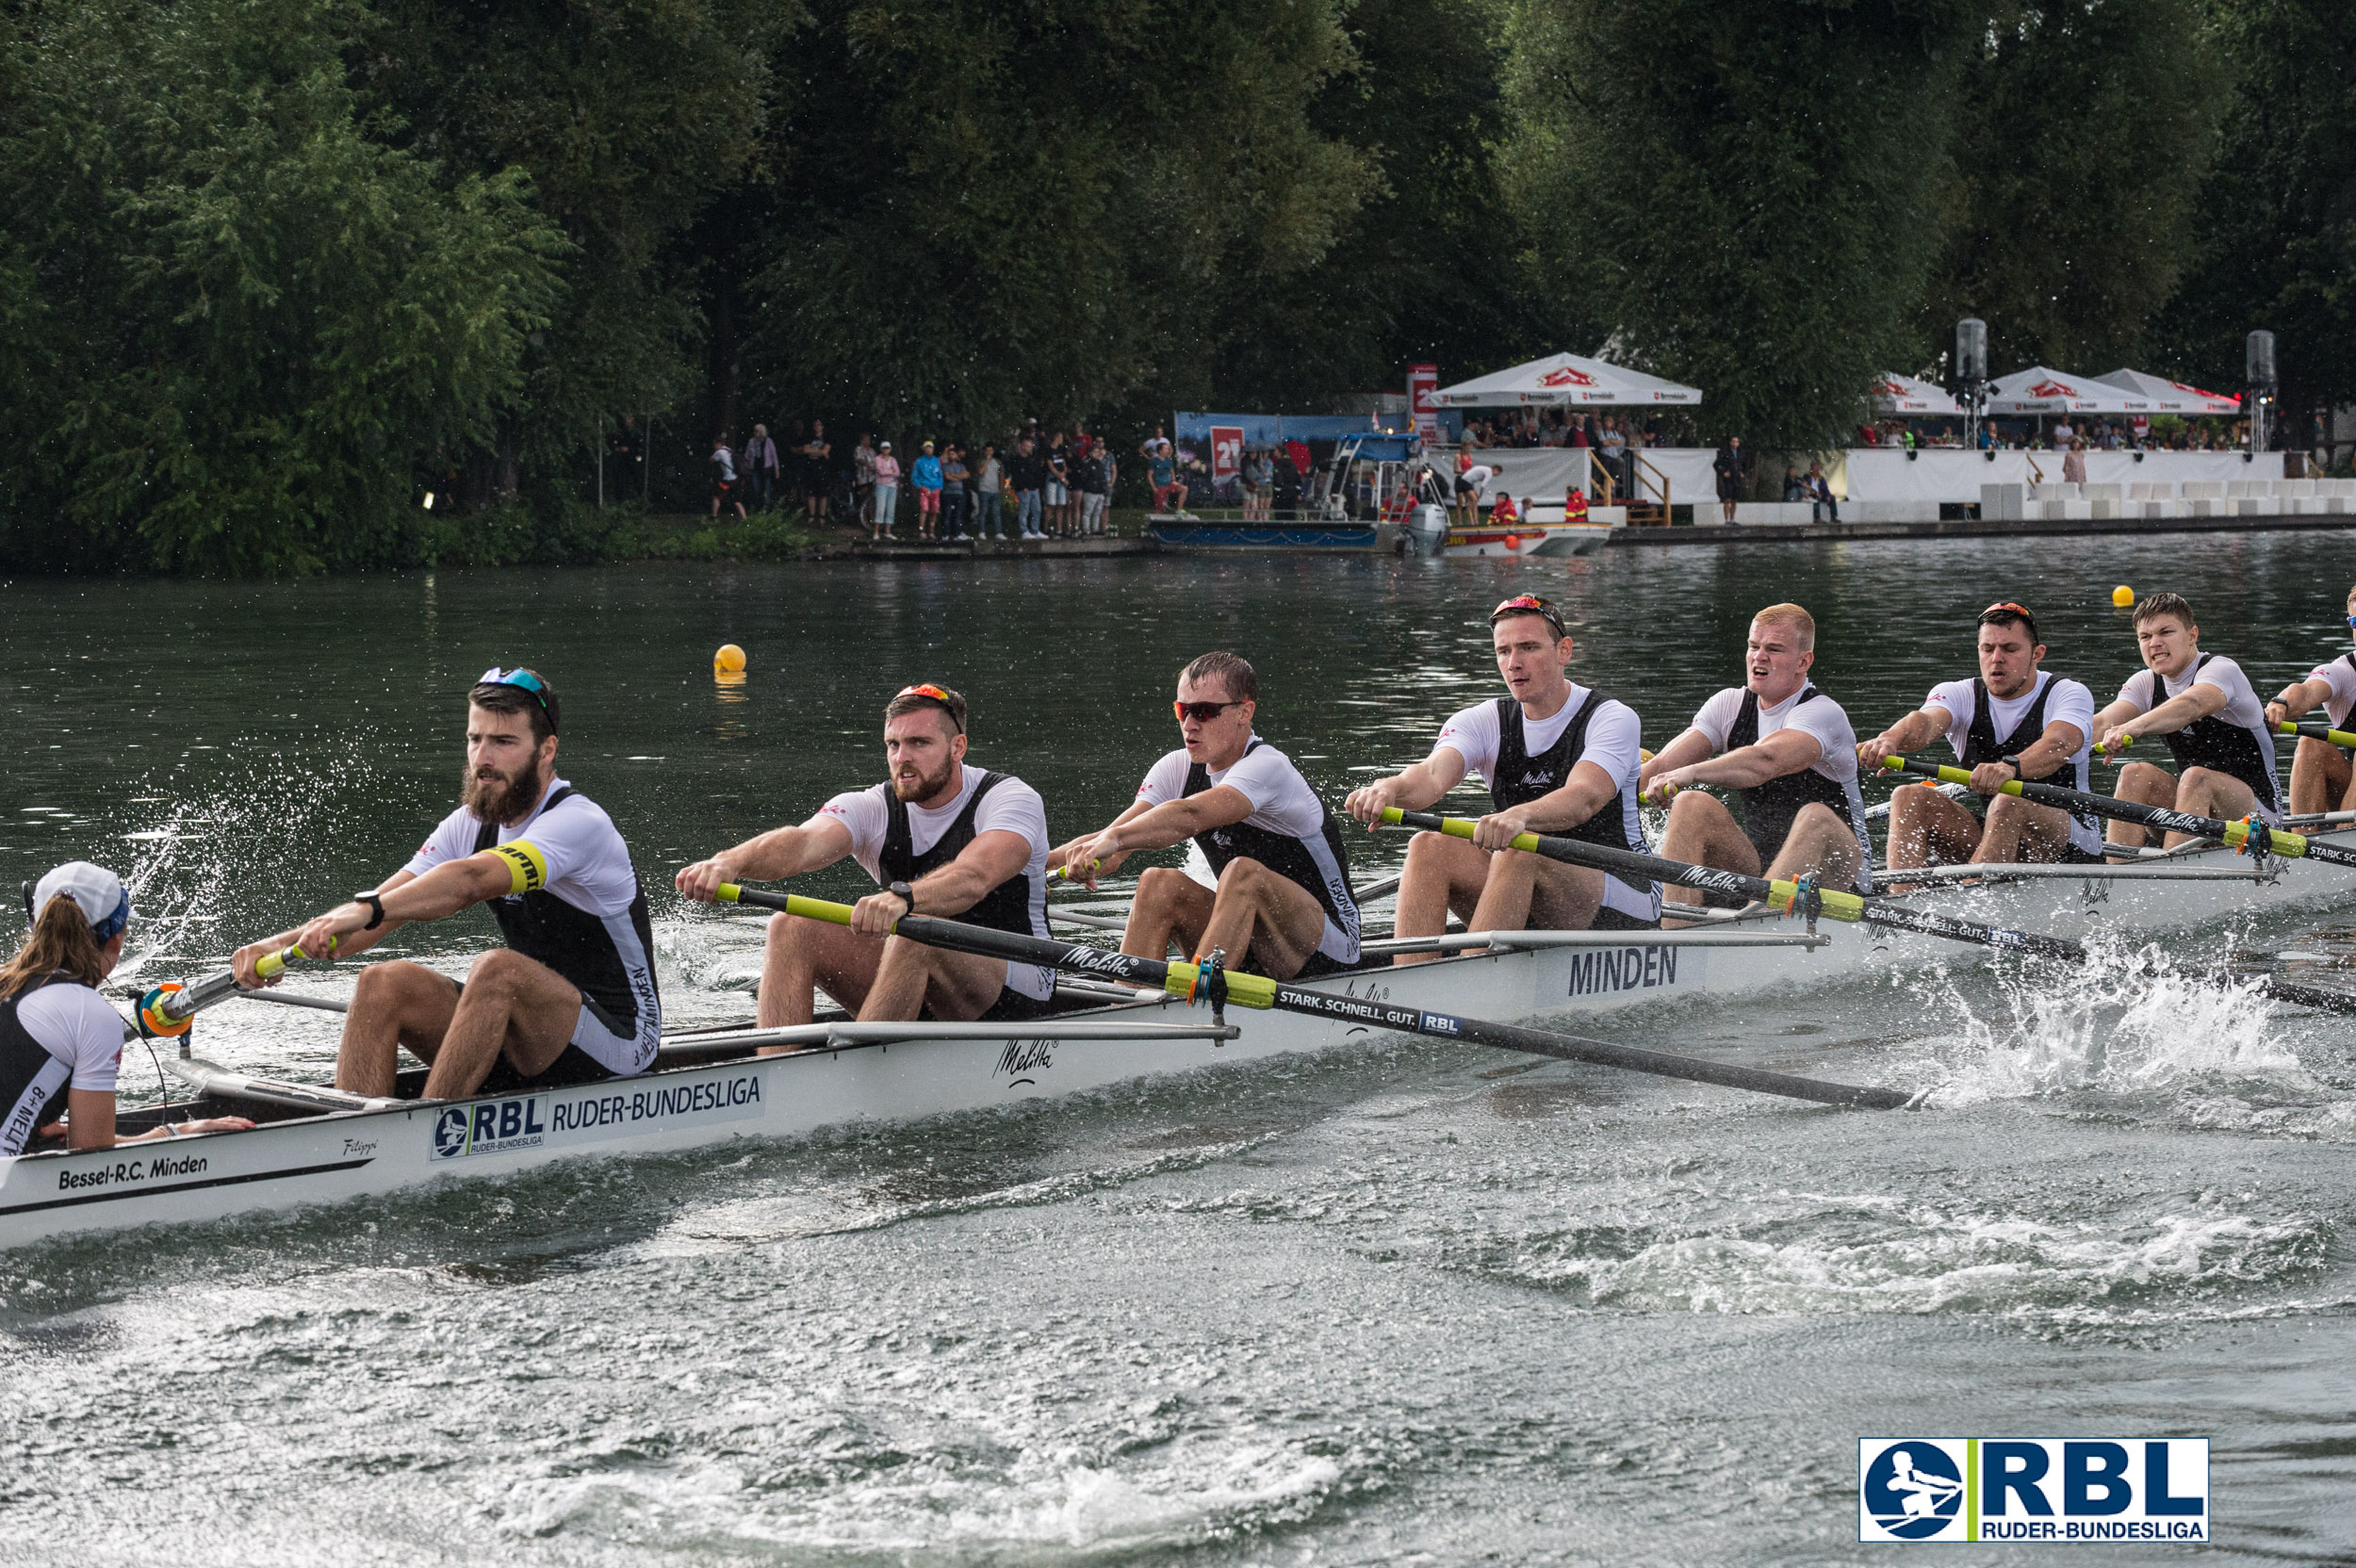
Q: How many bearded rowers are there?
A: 2